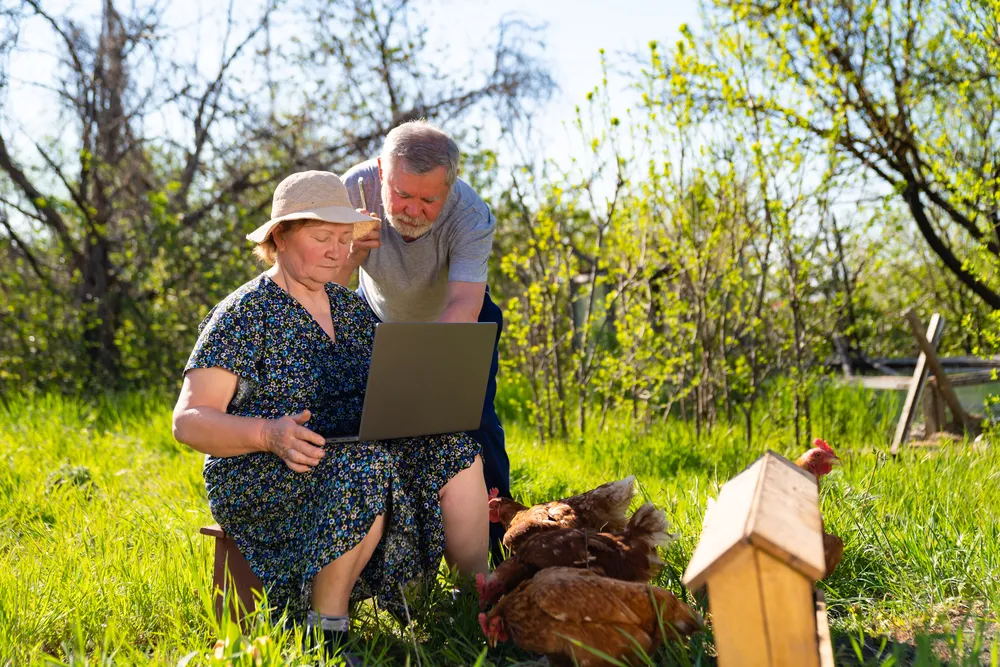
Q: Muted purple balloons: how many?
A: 0